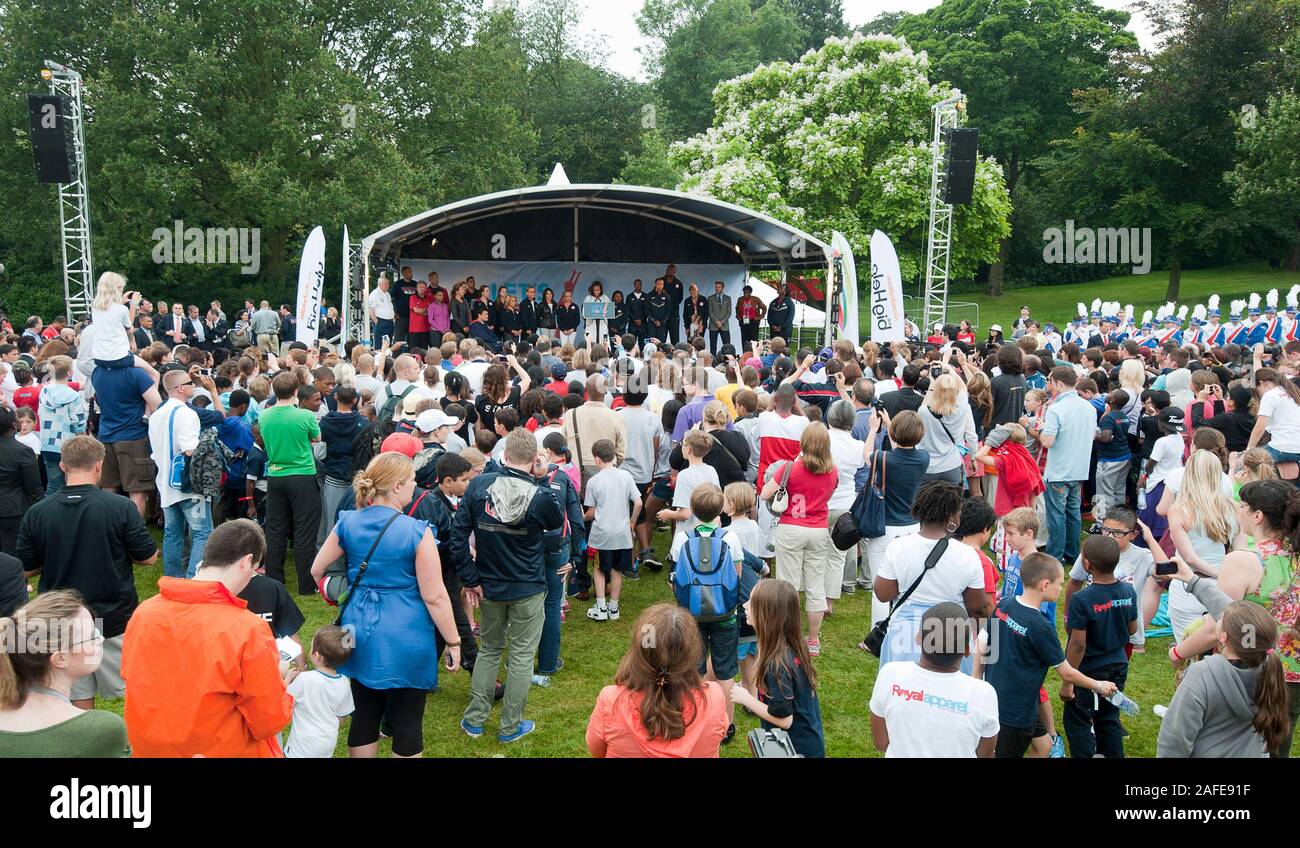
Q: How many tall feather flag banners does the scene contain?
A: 4